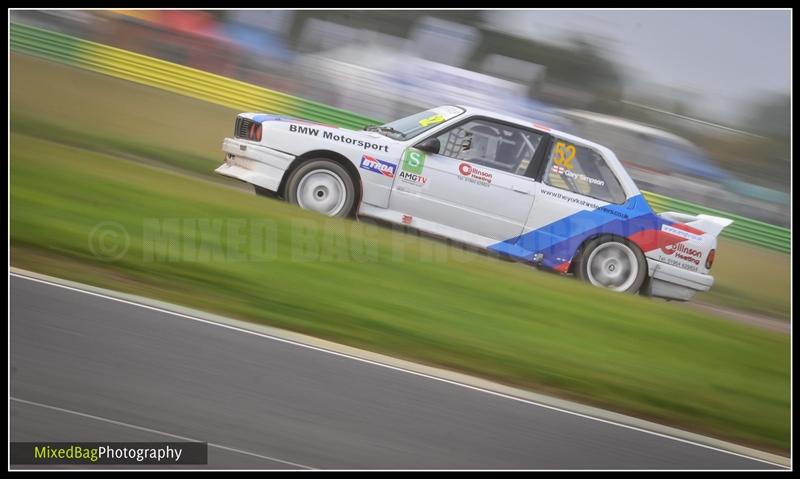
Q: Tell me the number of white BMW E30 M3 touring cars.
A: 1